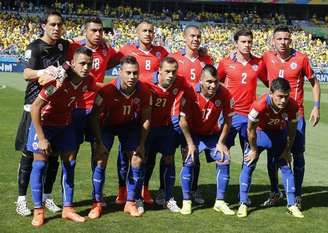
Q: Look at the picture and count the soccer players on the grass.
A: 11